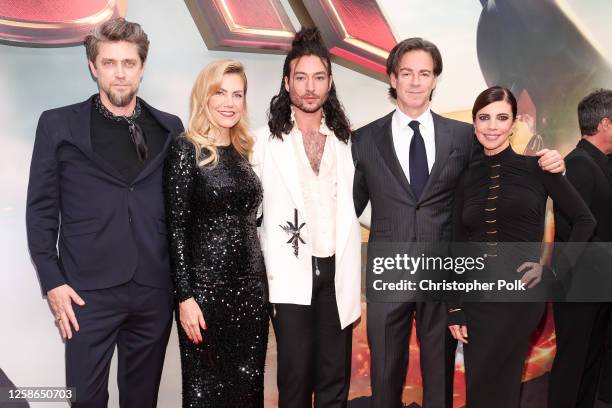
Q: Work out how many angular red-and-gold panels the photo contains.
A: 2